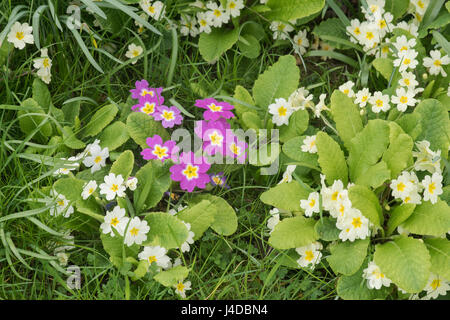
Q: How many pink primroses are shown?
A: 8